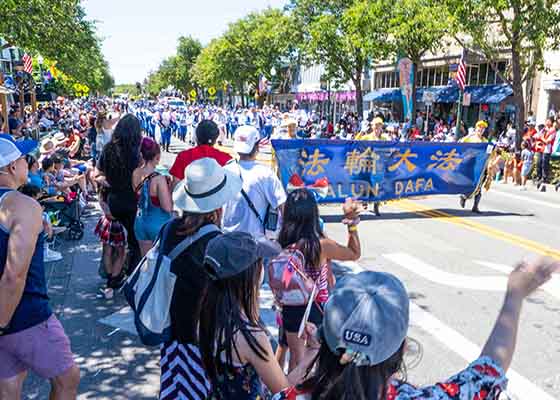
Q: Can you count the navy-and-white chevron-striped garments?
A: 1